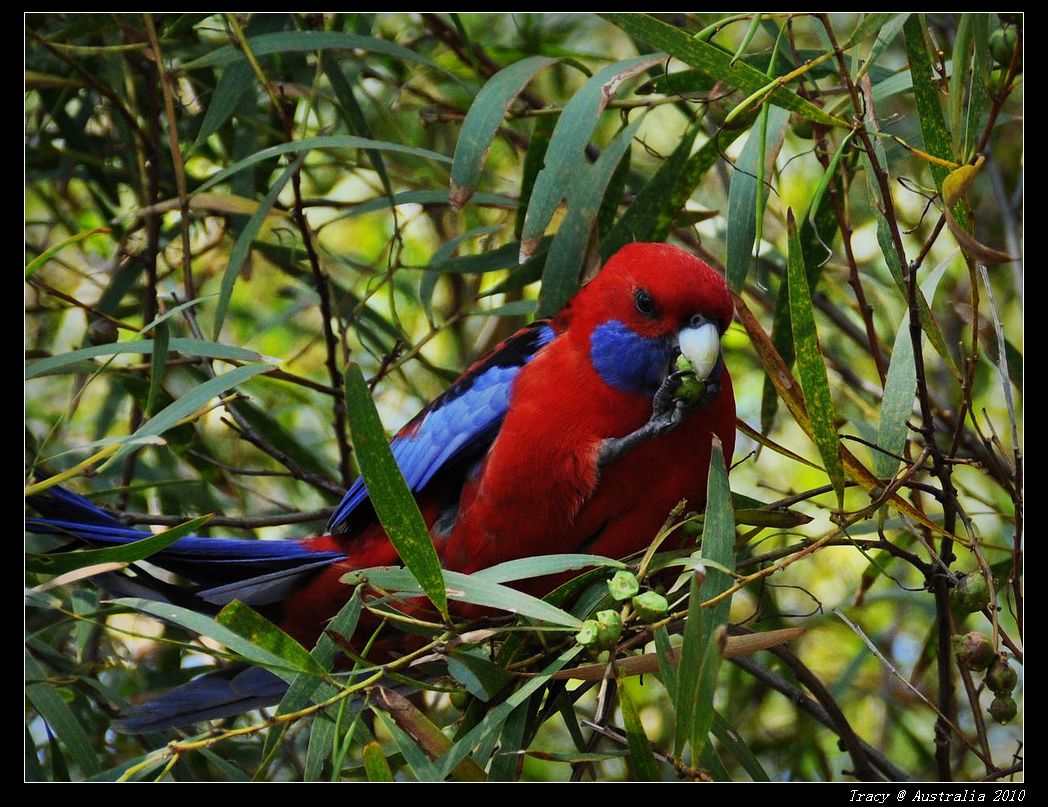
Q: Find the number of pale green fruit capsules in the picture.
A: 4